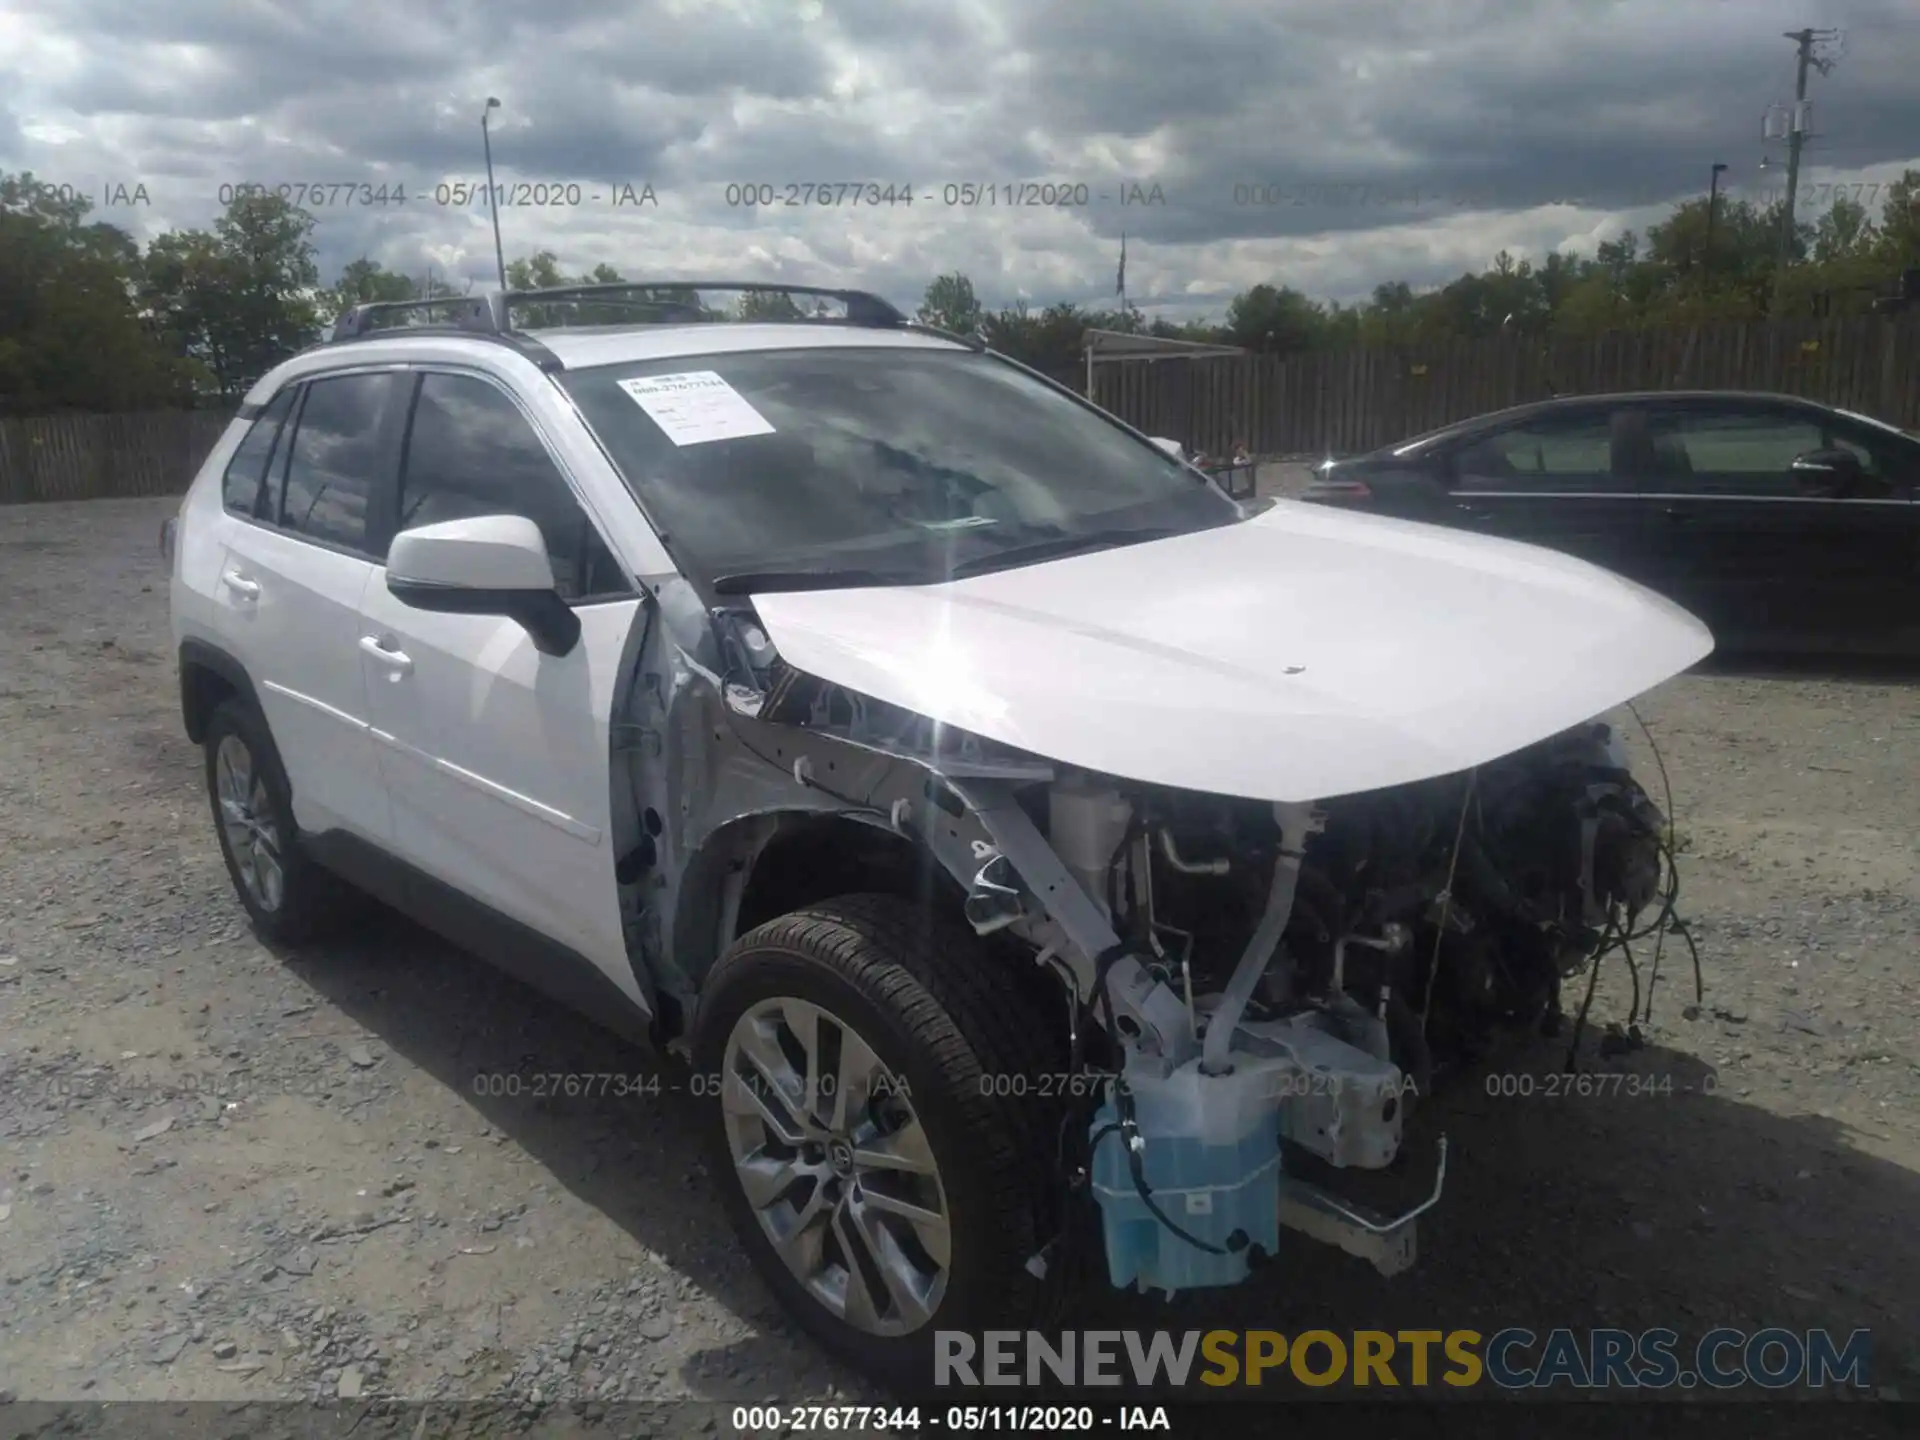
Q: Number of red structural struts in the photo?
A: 0